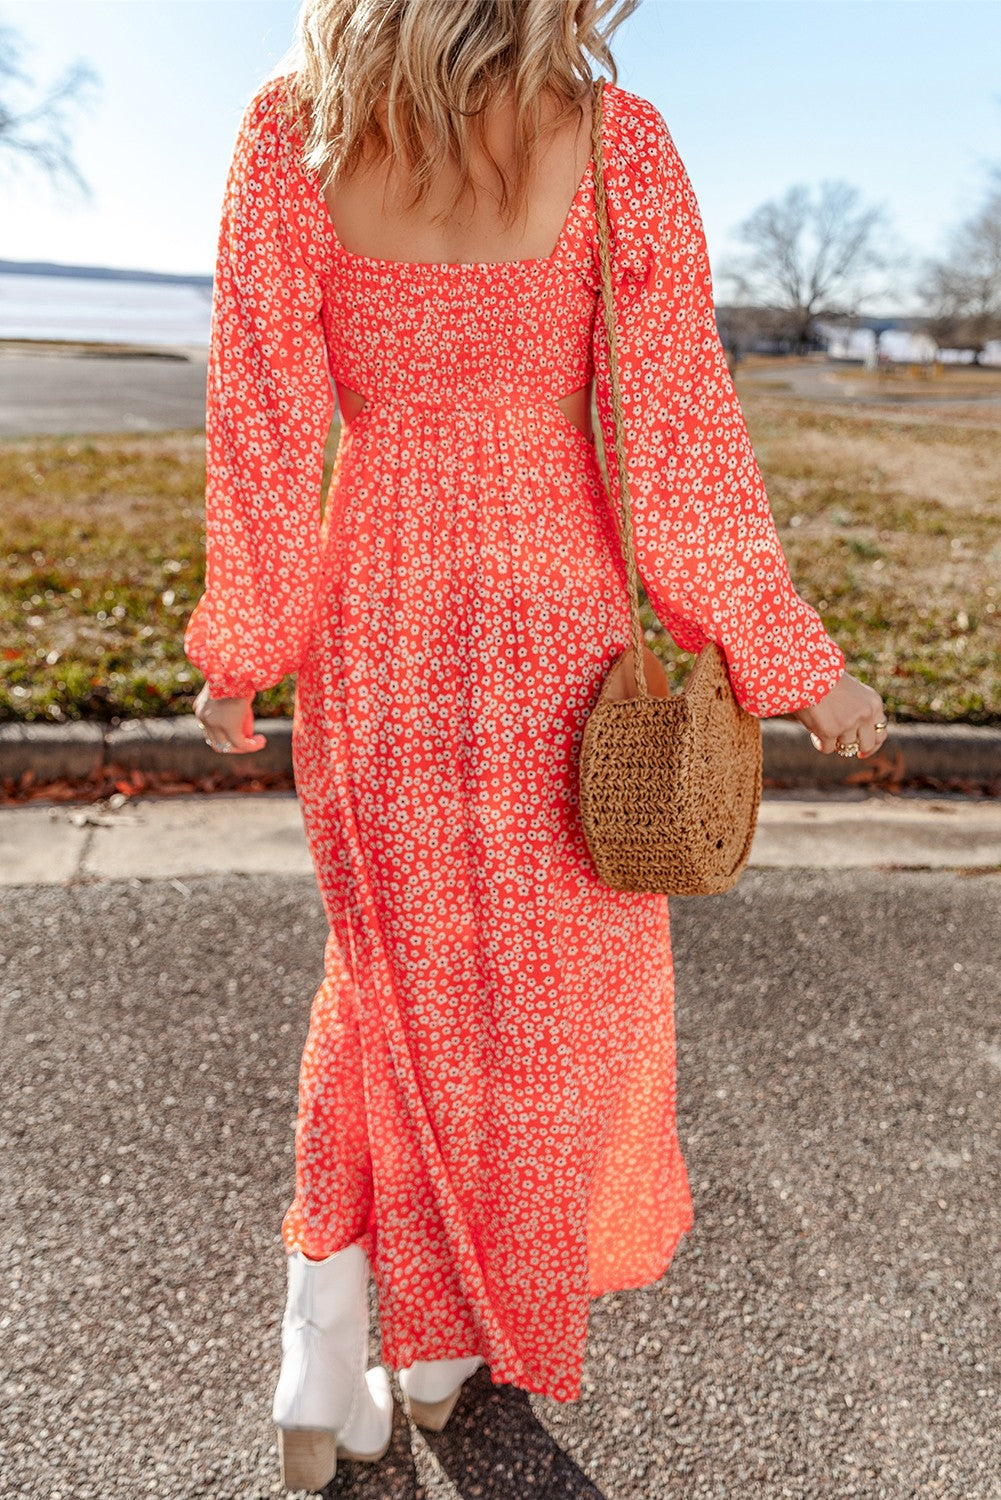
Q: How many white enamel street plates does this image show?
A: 0